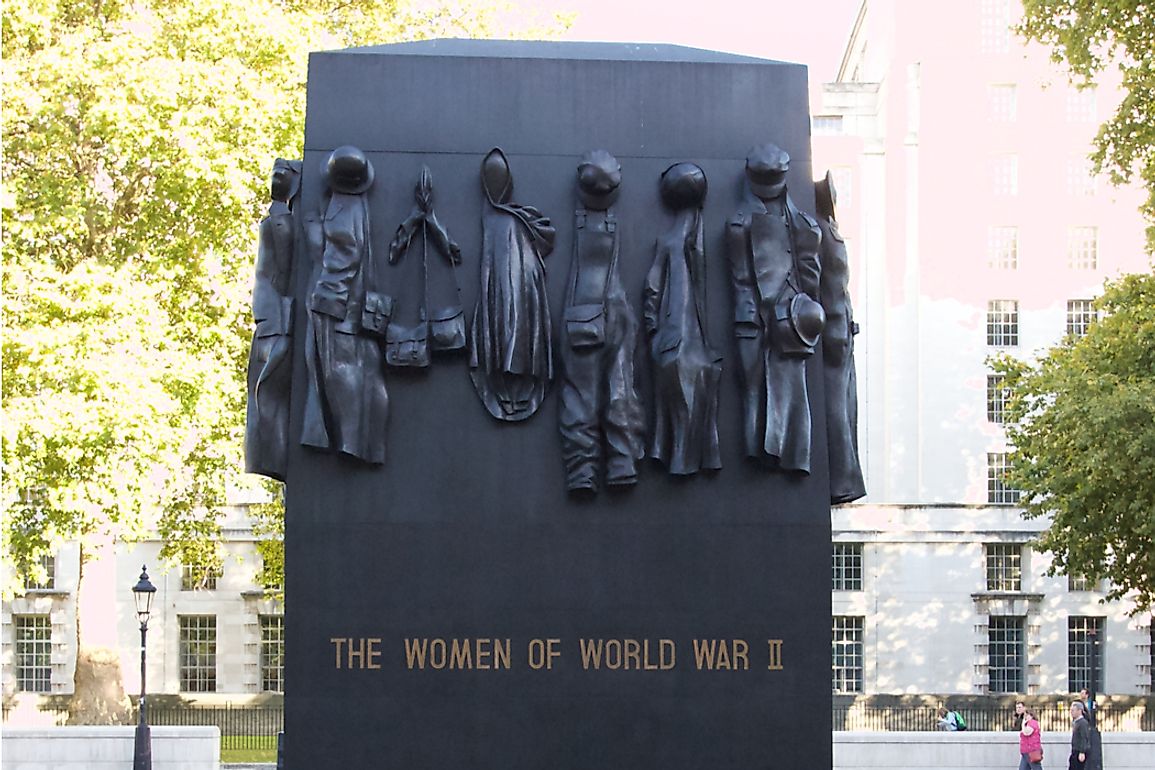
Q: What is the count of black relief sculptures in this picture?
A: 8